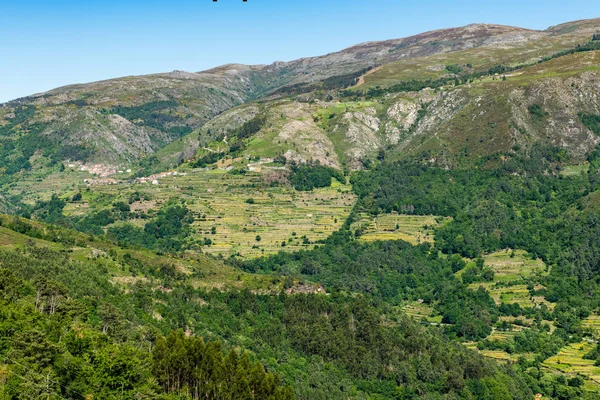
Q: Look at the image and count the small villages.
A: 2